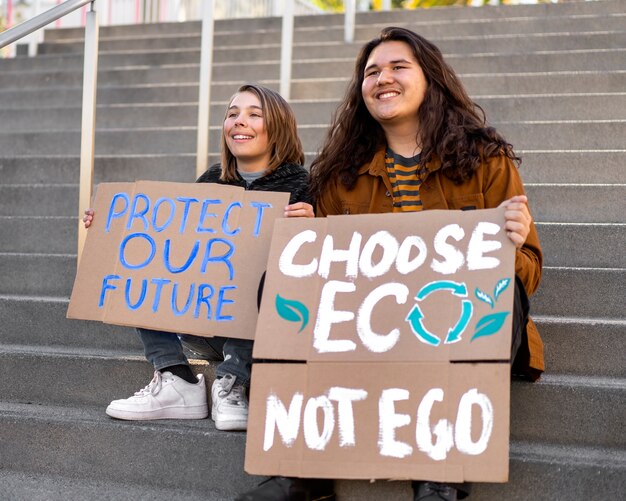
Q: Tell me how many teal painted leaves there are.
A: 4